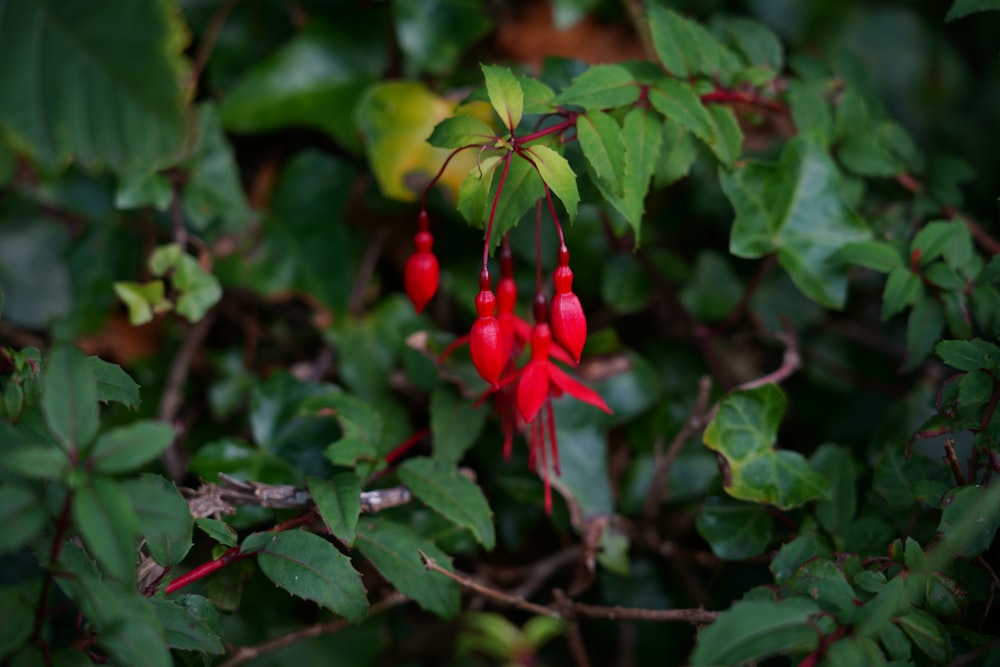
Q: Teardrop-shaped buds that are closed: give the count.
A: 3